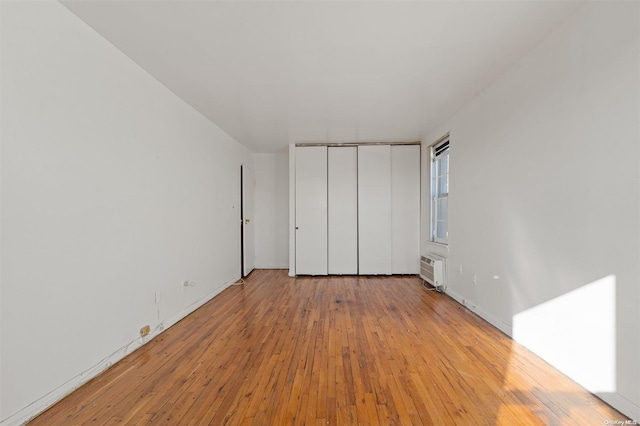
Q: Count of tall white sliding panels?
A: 4